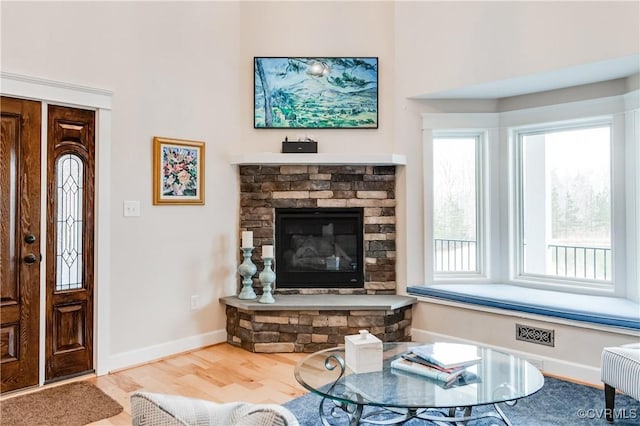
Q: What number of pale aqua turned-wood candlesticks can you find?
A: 2